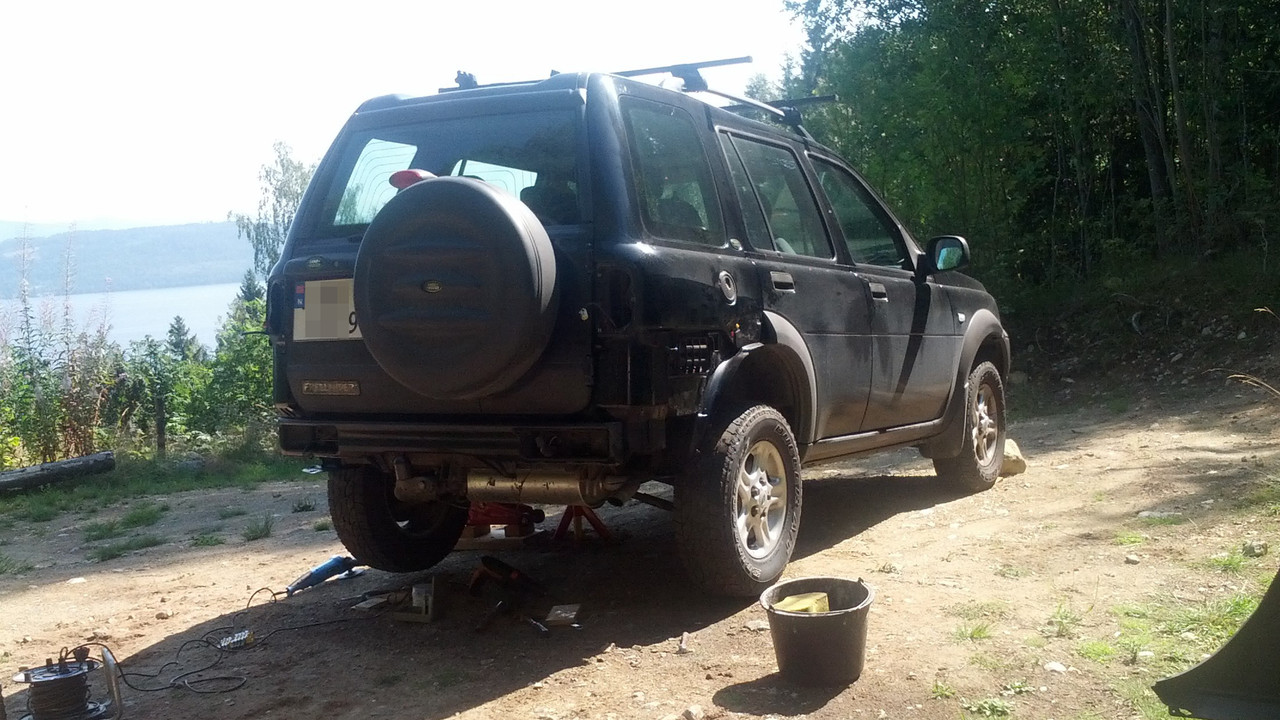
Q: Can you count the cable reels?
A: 1